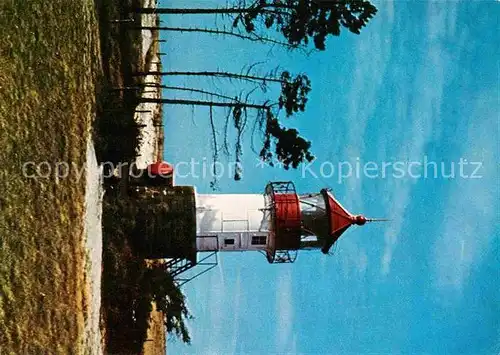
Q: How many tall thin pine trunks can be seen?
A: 5